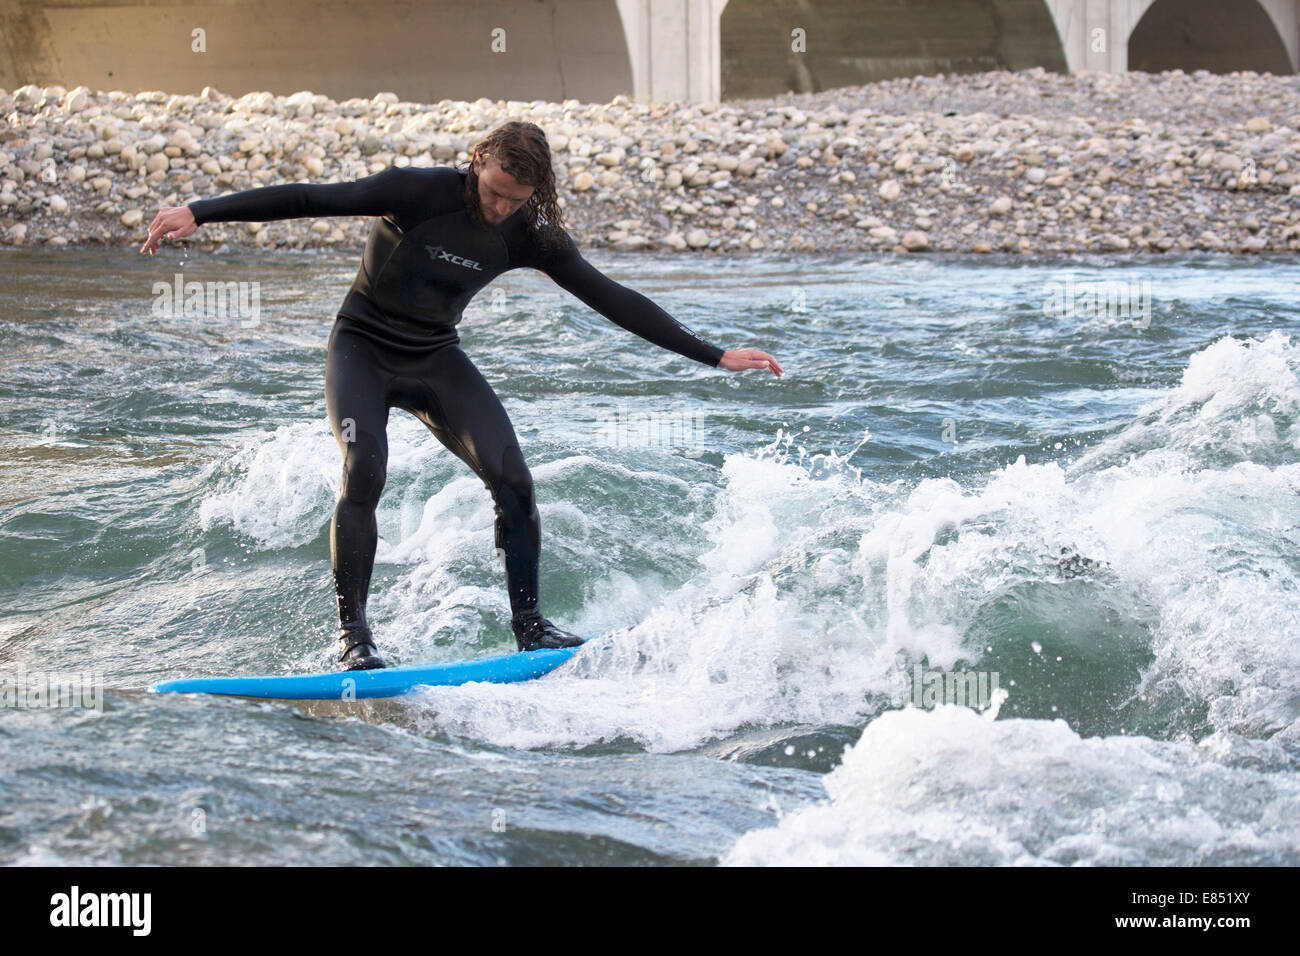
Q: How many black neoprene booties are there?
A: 2